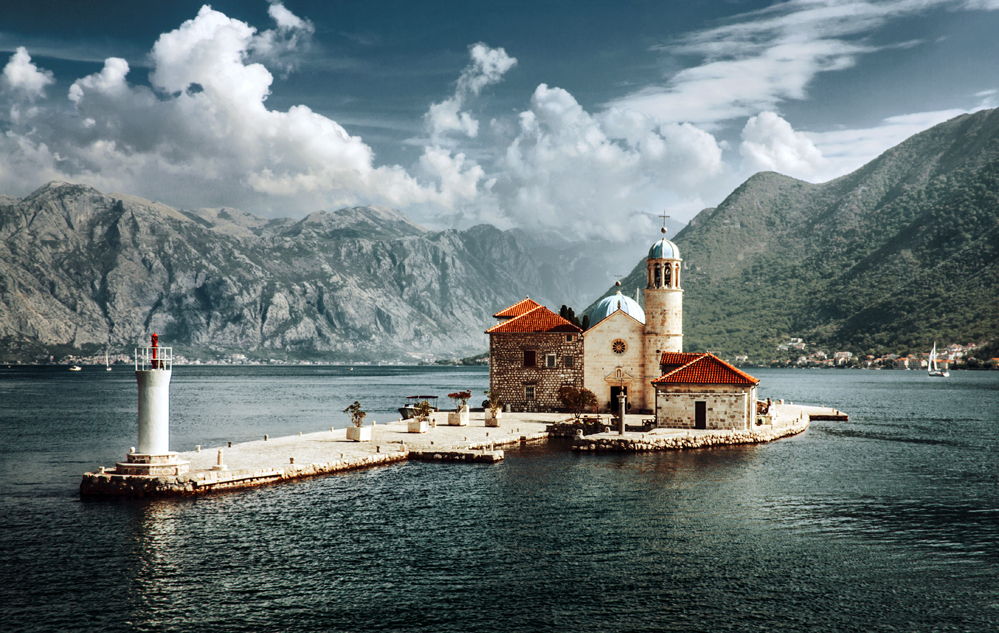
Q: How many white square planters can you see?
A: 4